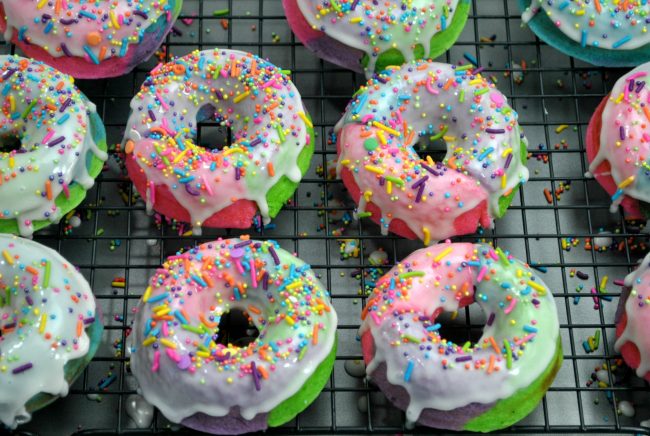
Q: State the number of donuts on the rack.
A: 11